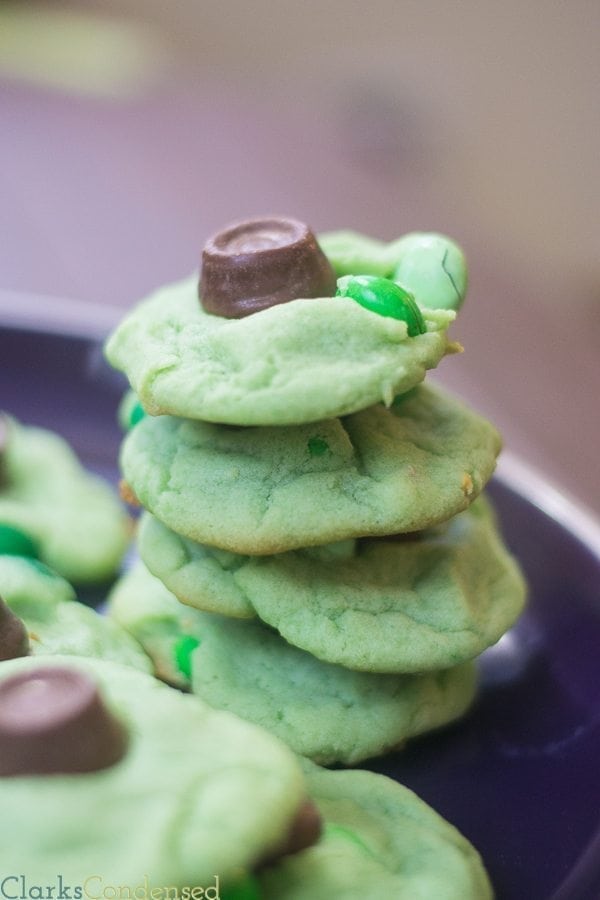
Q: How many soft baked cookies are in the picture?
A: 8